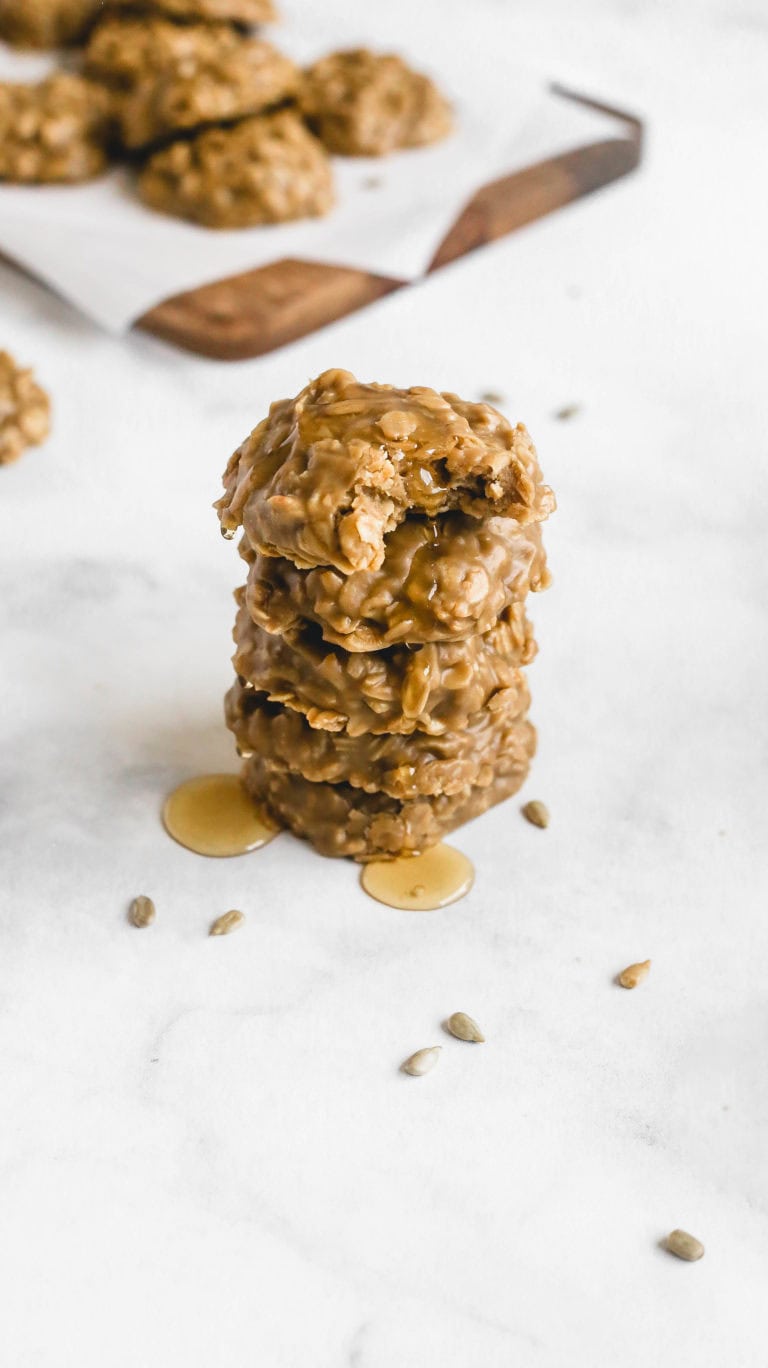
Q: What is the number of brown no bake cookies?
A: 13